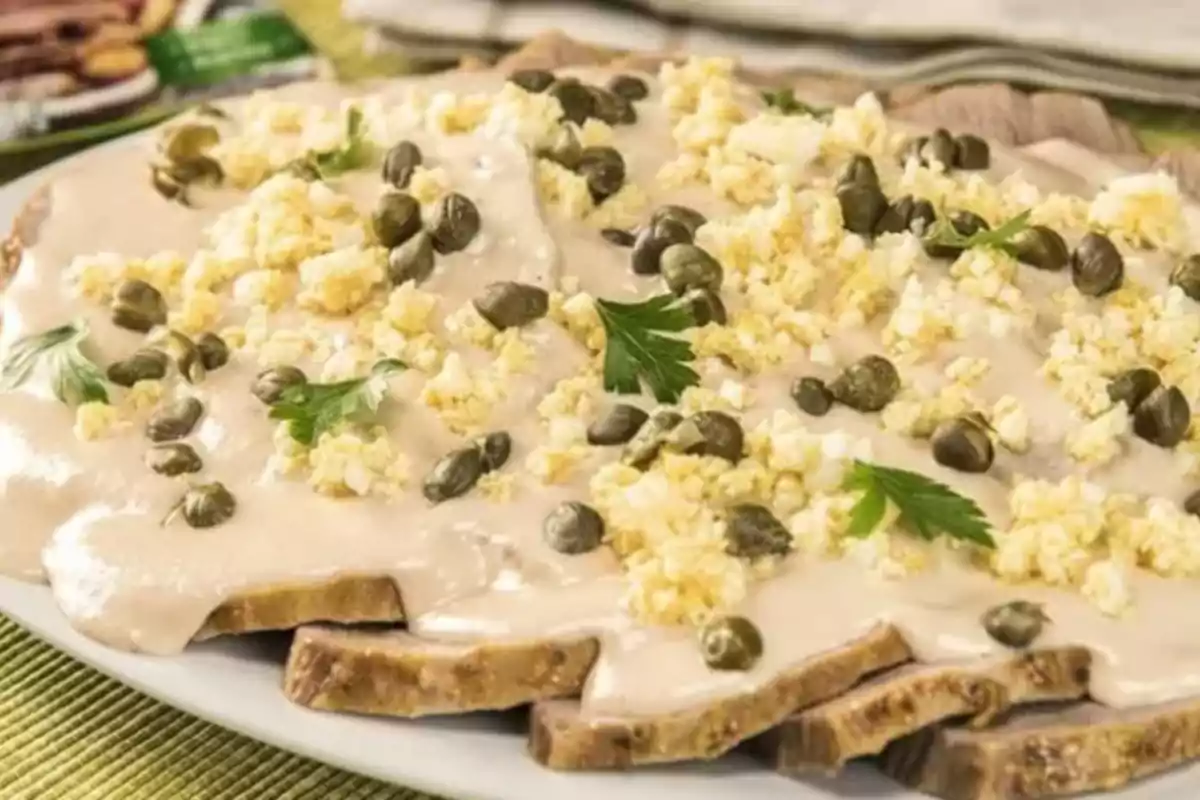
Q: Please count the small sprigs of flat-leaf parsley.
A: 7